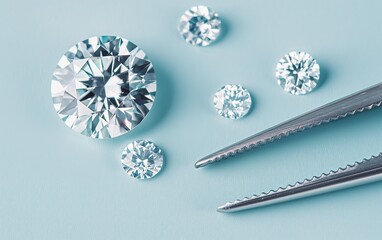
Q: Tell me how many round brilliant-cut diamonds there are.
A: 5